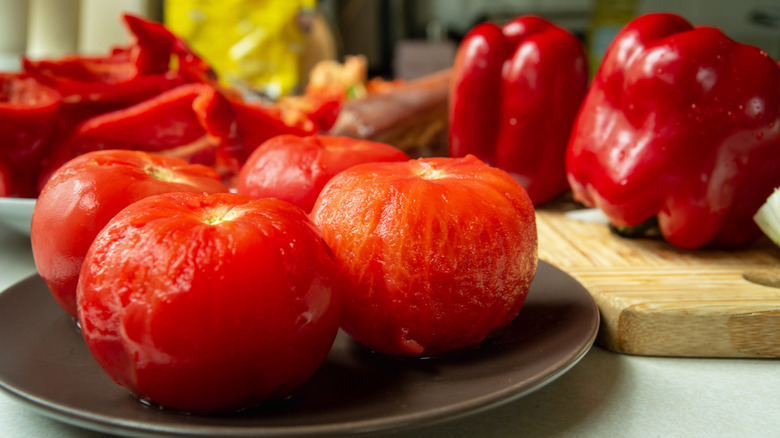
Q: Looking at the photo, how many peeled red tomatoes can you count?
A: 4